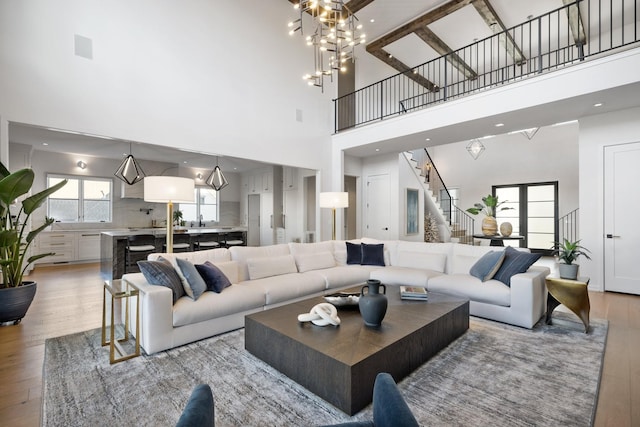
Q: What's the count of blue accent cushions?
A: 7